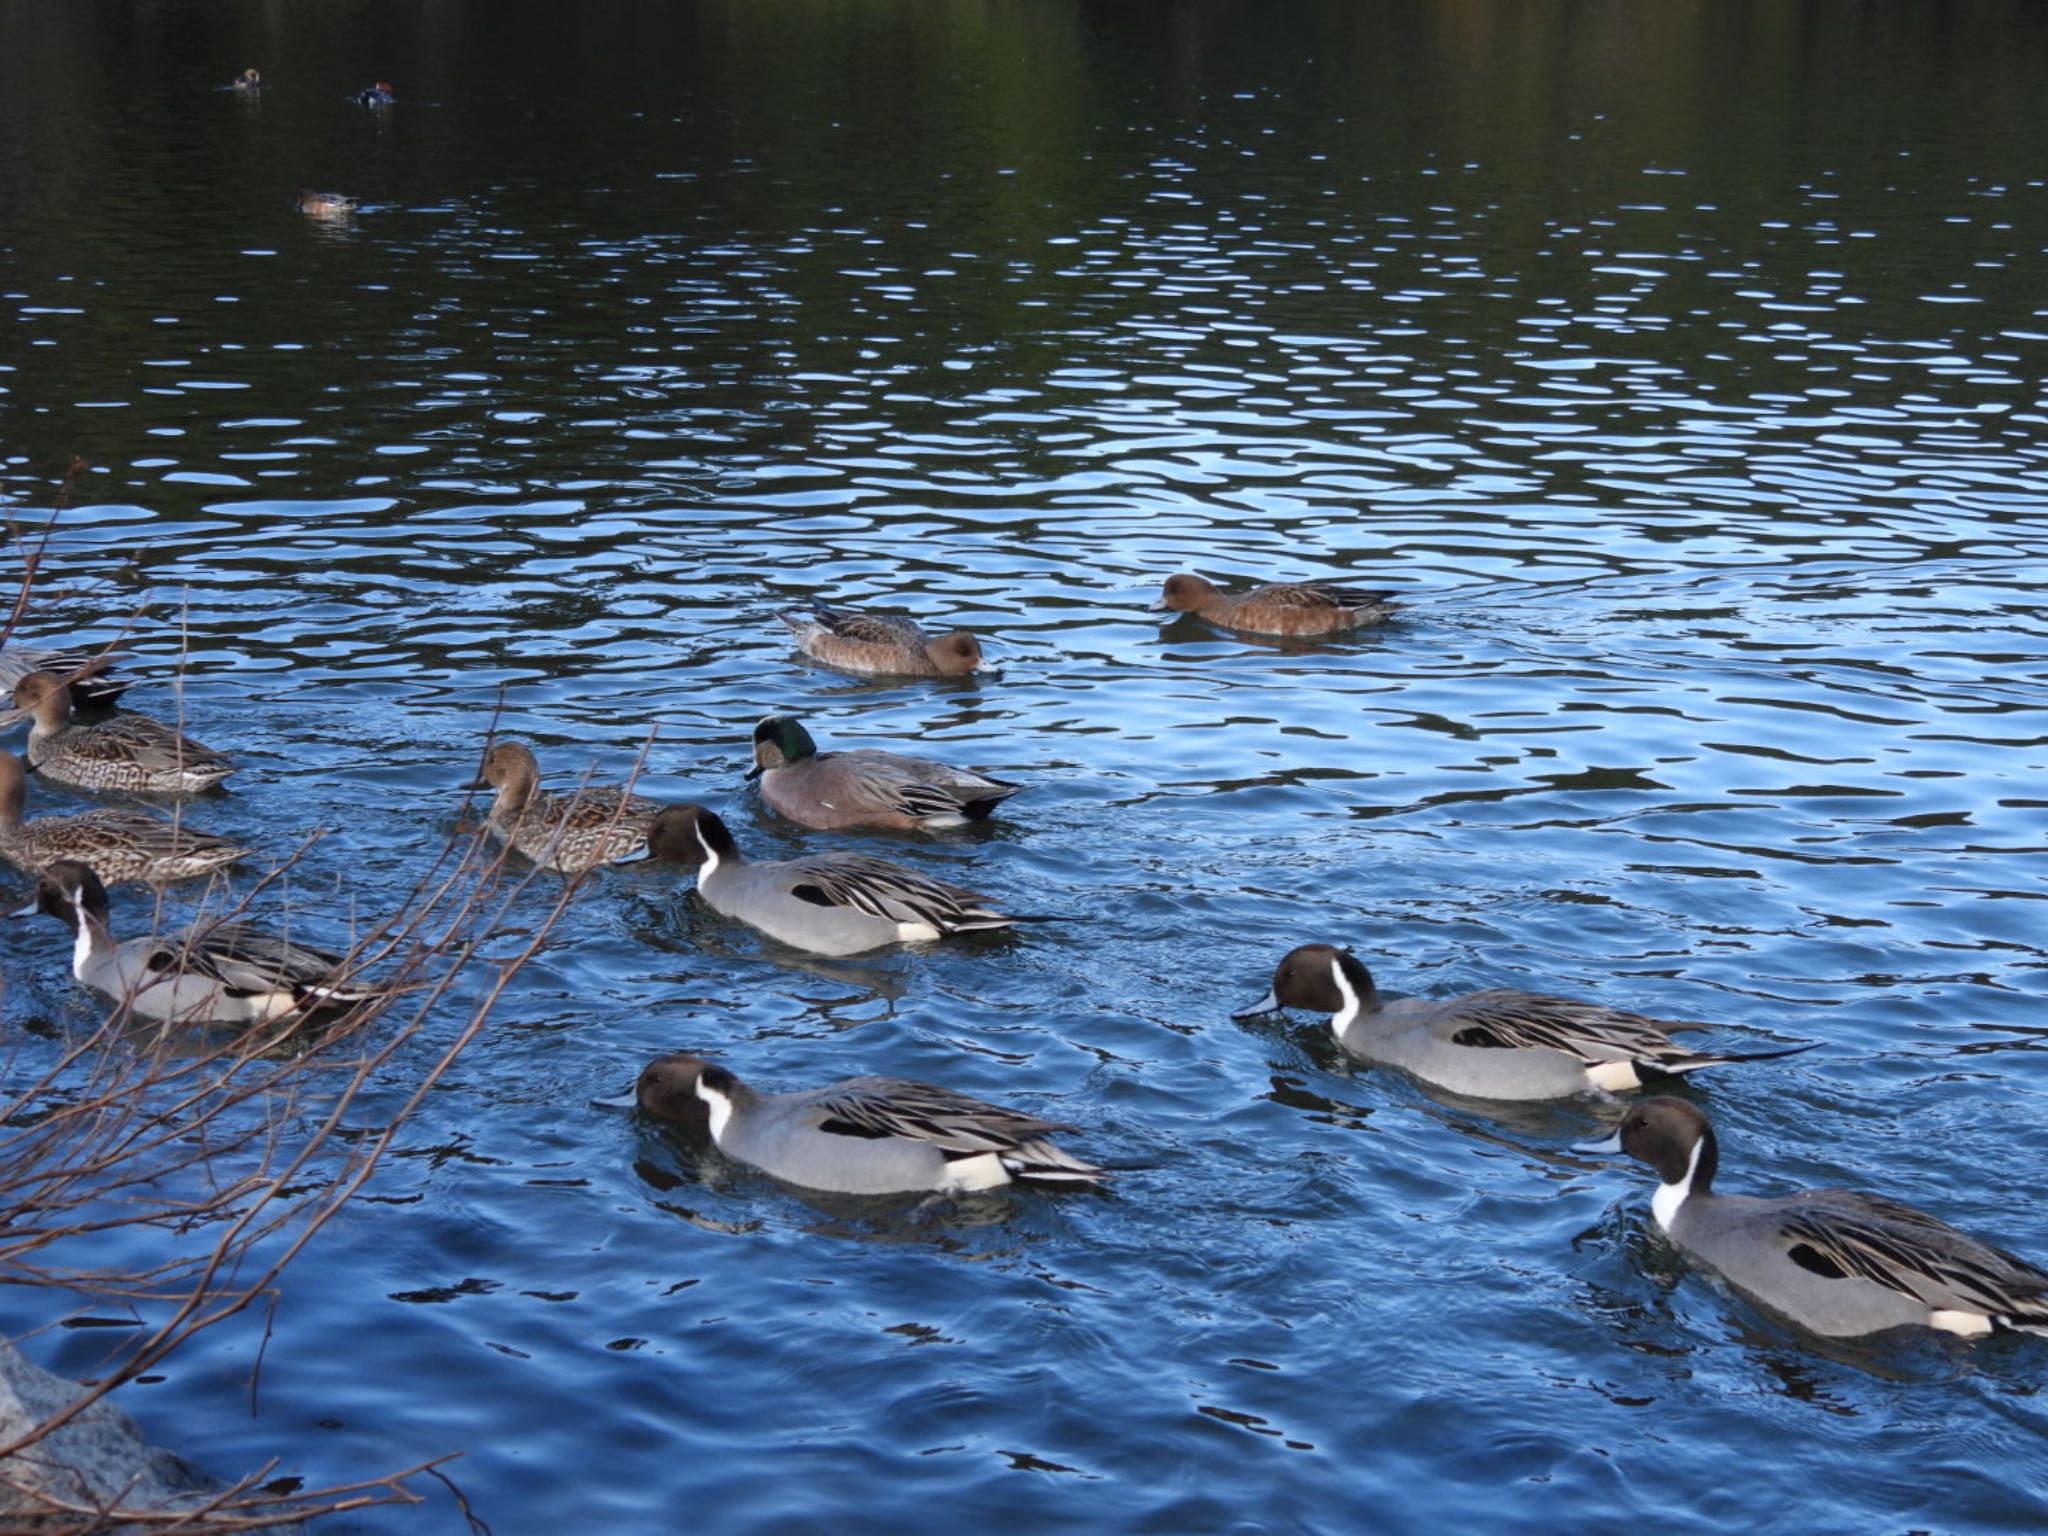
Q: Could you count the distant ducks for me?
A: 3